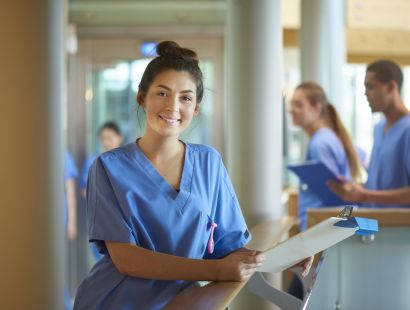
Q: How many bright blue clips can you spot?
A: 1